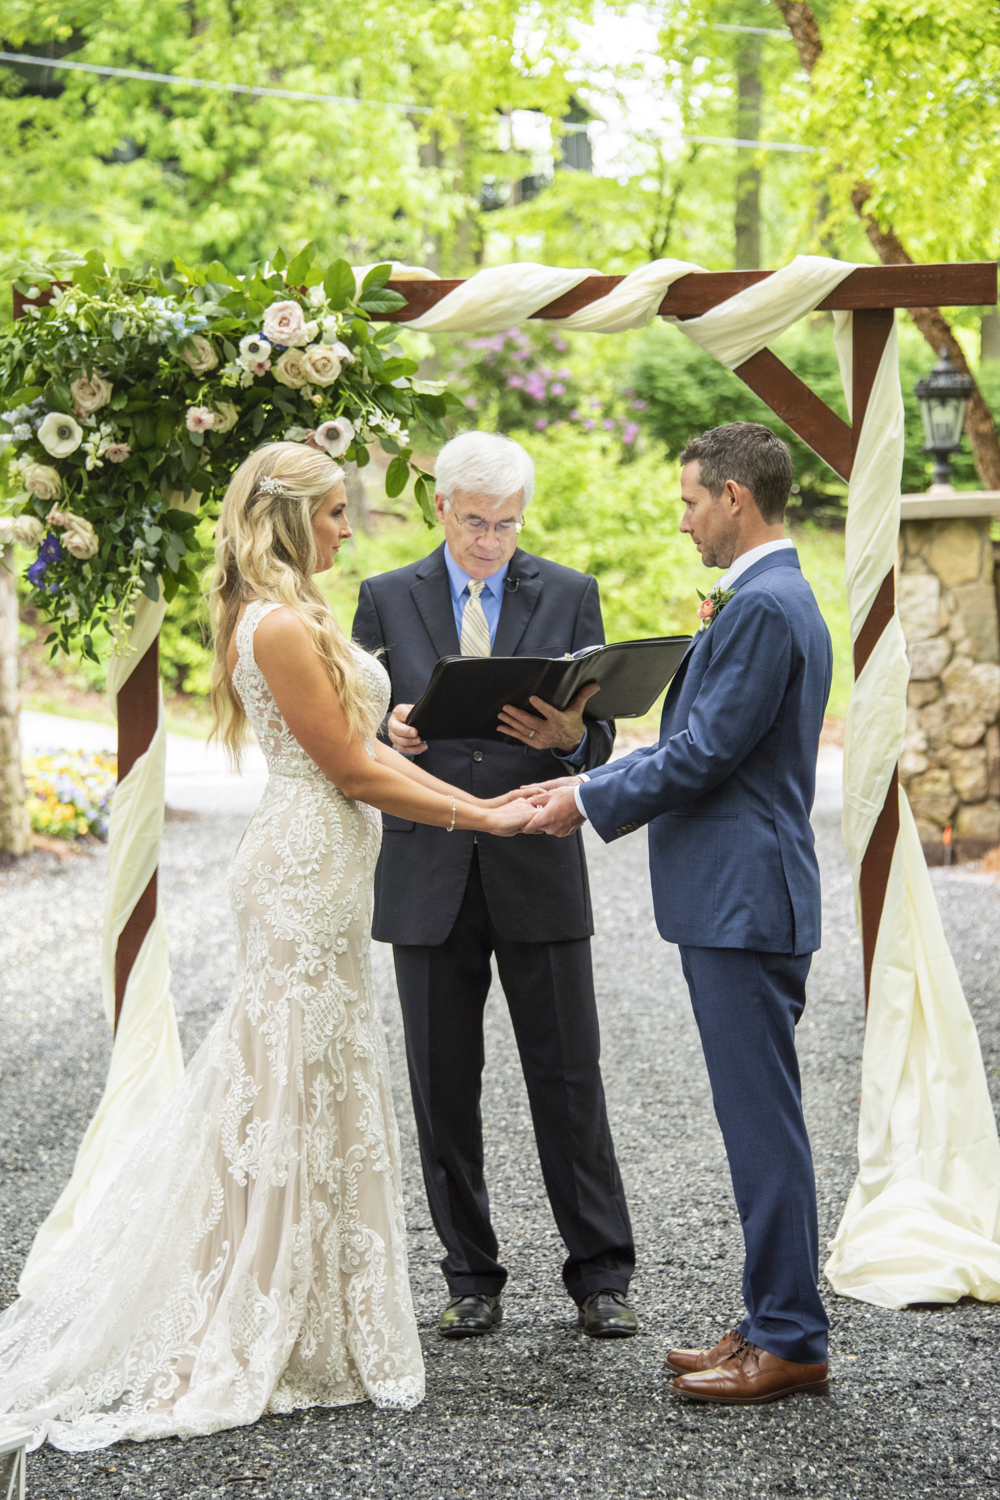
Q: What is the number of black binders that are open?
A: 1